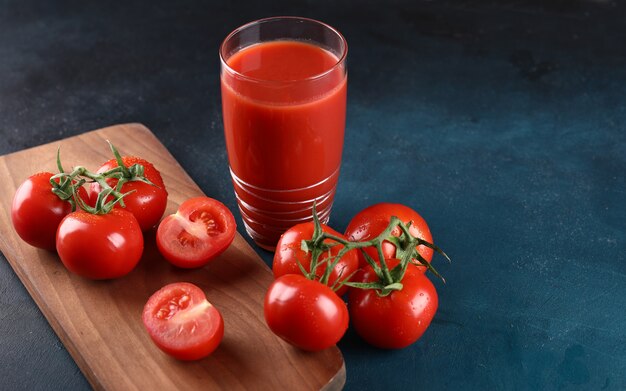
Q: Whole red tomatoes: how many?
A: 7